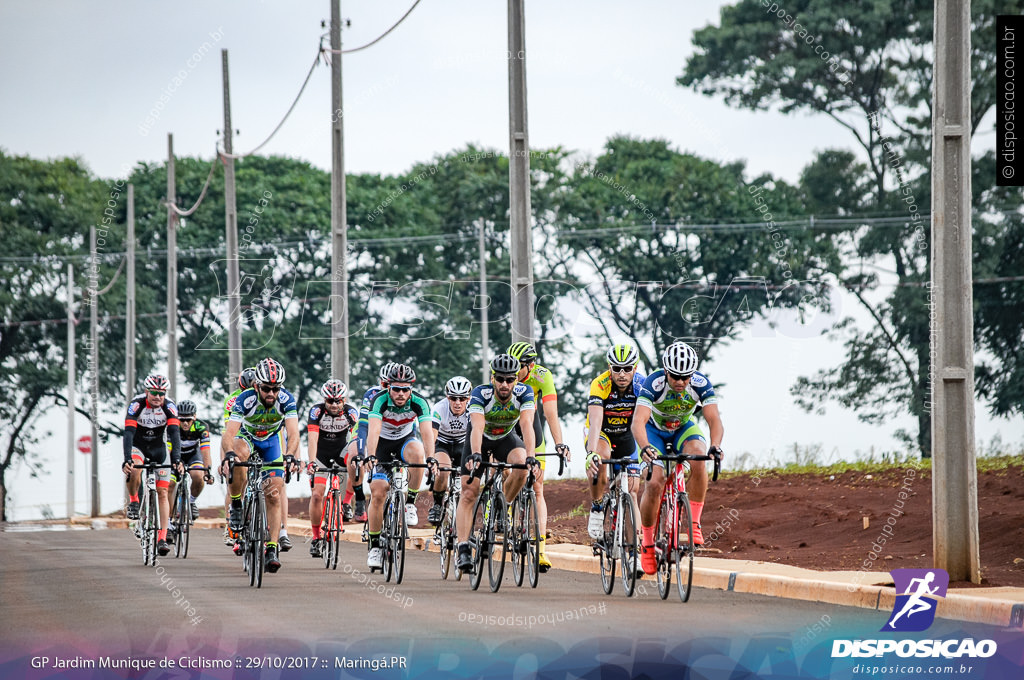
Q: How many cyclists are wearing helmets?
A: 12